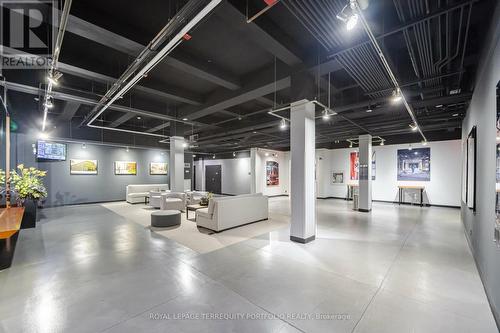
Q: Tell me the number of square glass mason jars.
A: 0